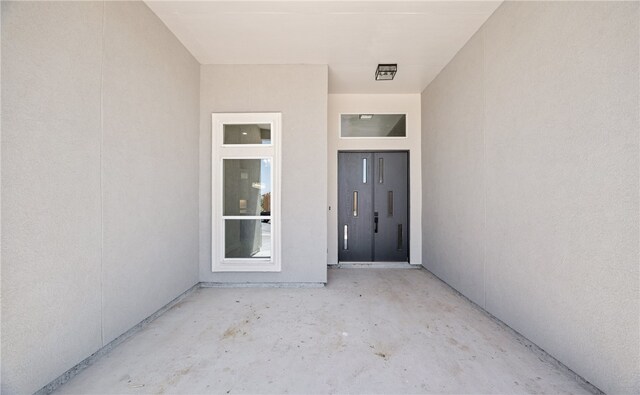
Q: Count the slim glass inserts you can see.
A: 6